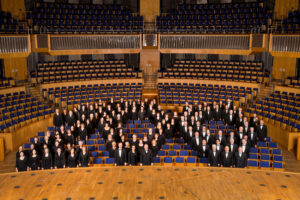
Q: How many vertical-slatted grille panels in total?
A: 4